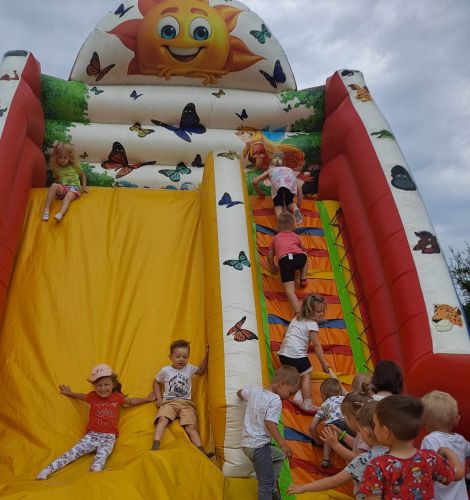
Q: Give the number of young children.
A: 14